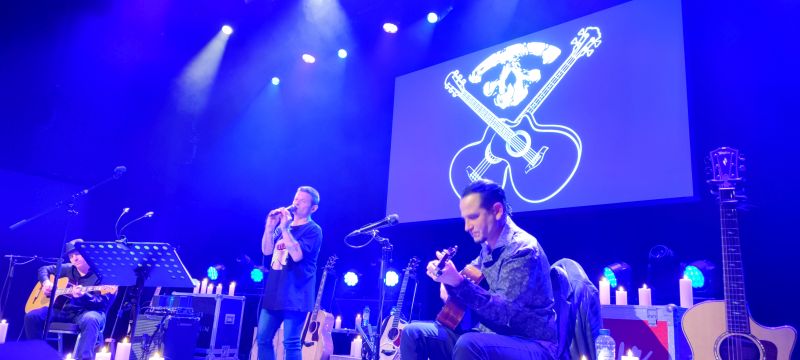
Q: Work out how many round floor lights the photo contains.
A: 6